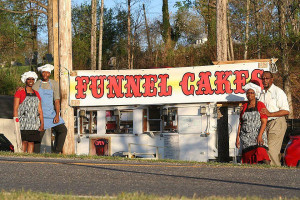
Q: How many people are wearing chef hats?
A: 3